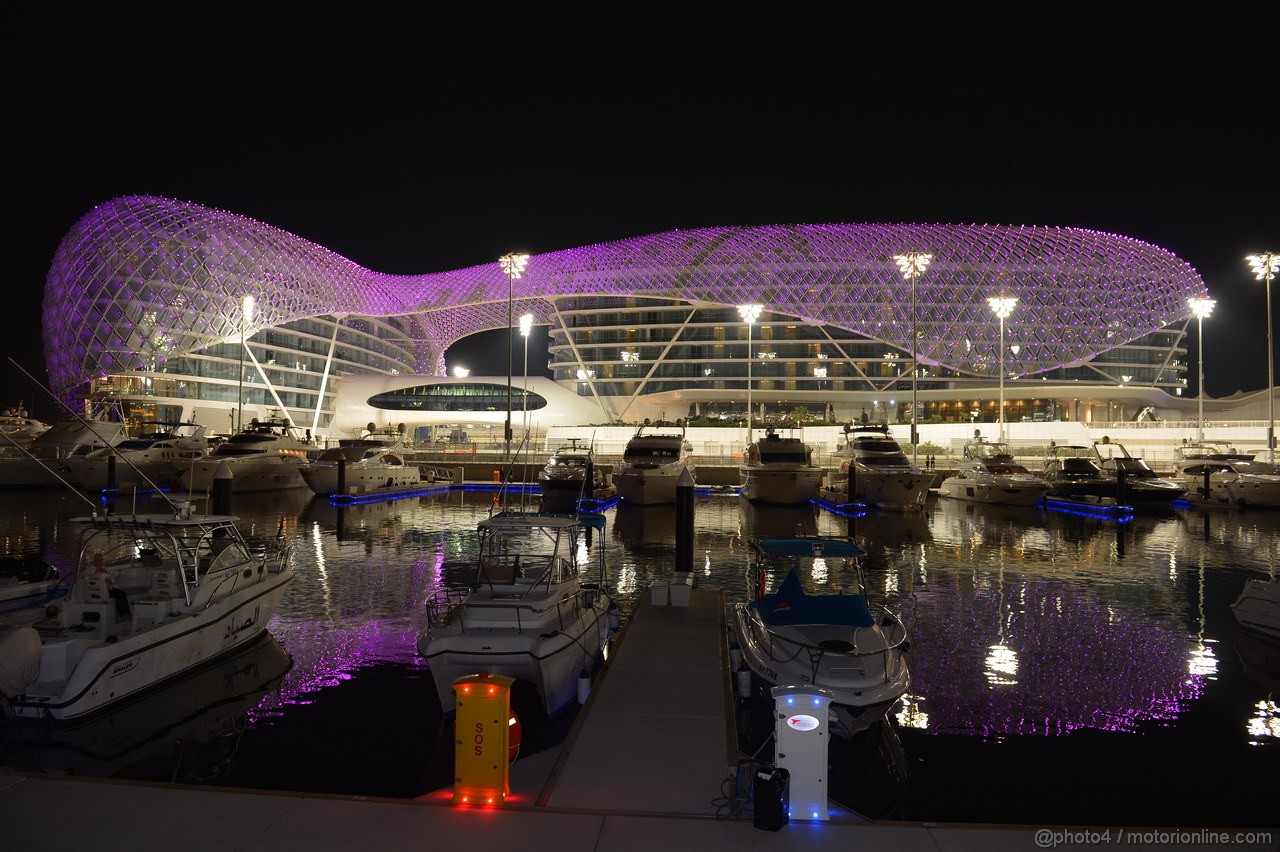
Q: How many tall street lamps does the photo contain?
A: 8